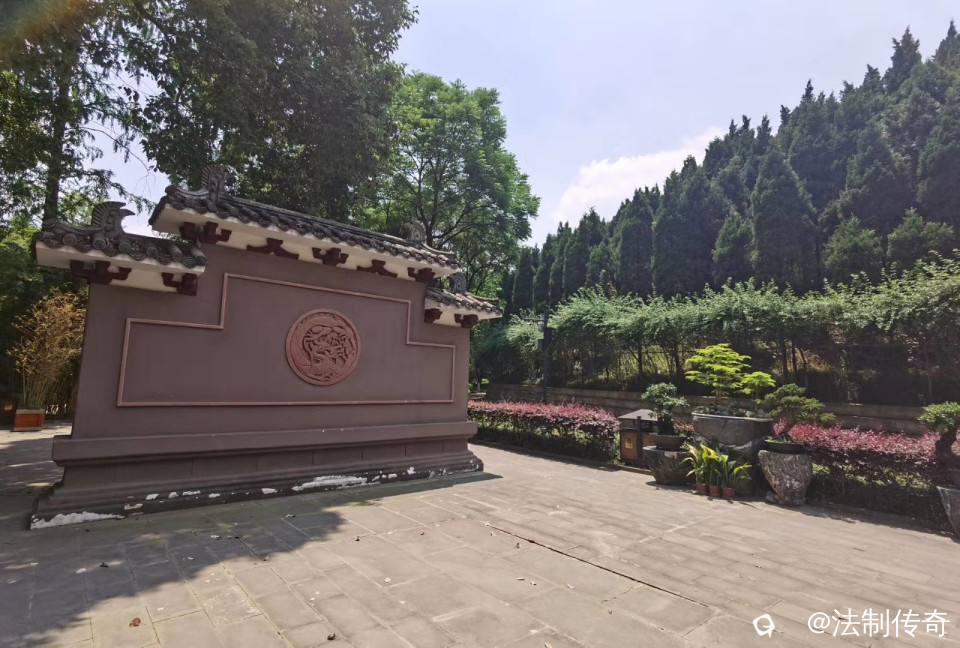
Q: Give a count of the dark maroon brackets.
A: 9